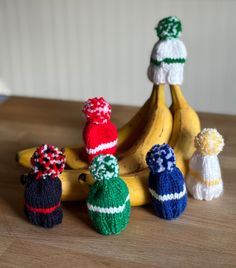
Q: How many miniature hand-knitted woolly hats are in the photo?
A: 6